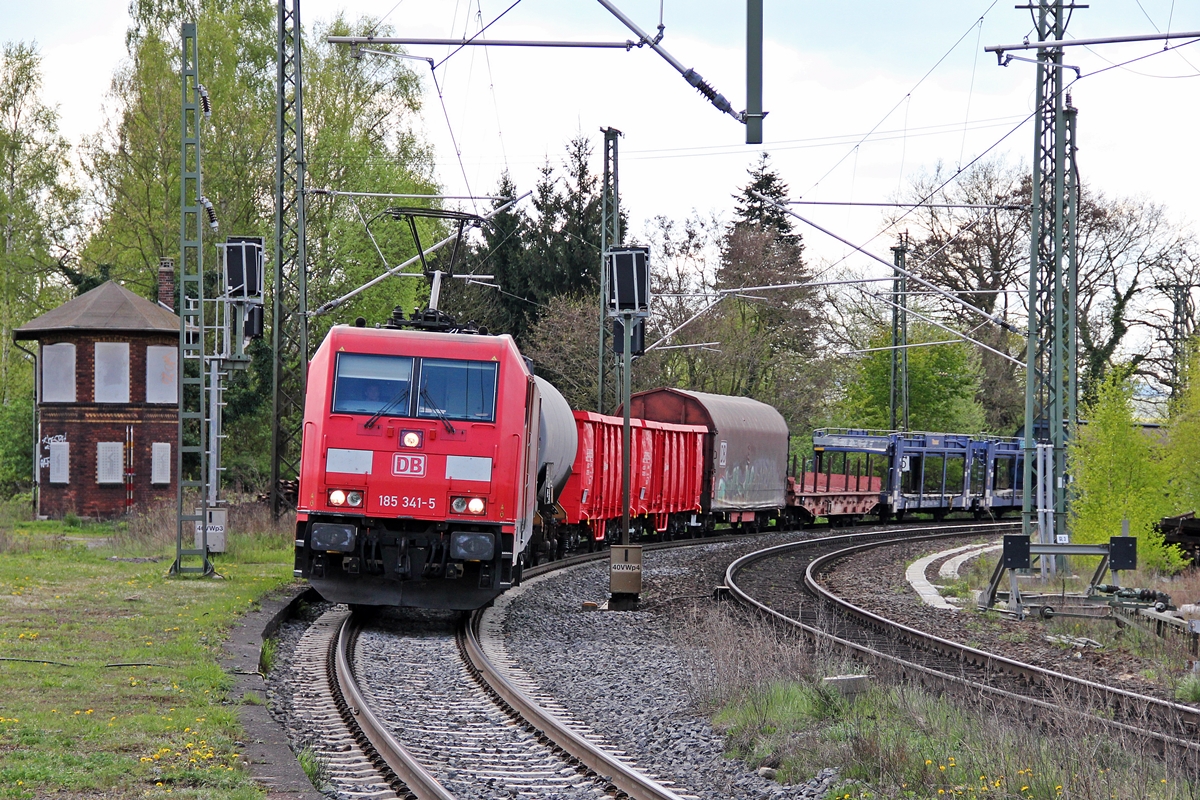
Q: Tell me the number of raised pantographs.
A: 1